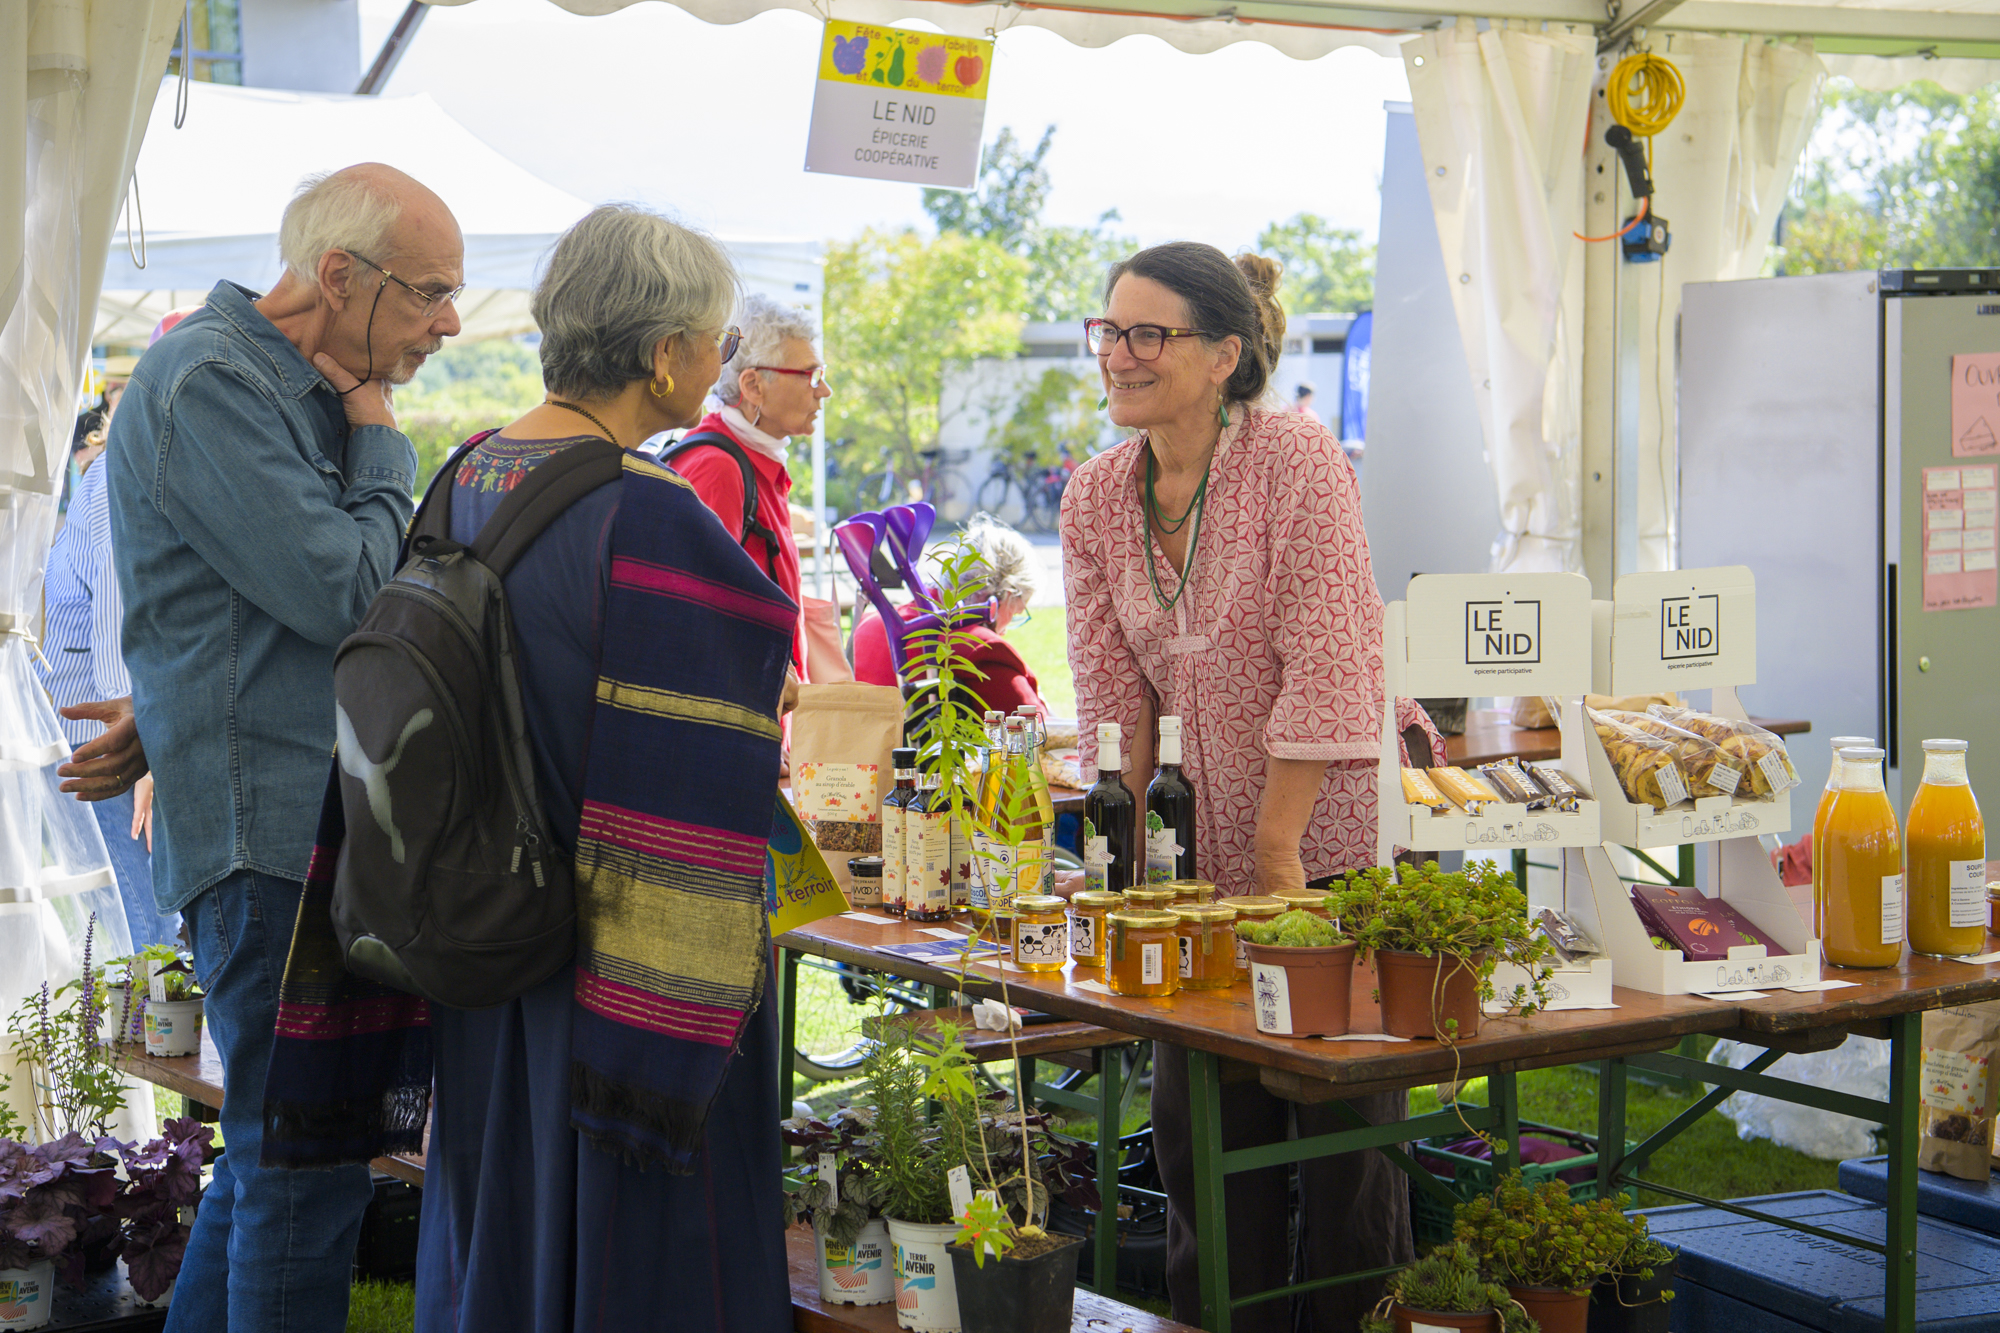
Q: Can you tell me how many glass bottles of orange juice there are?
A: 3